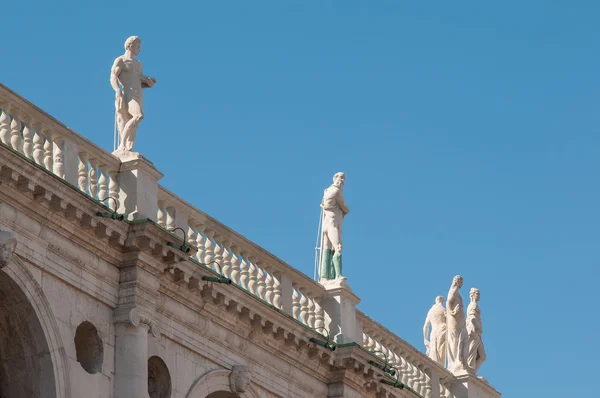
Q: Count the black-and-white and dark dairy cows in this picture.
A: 0